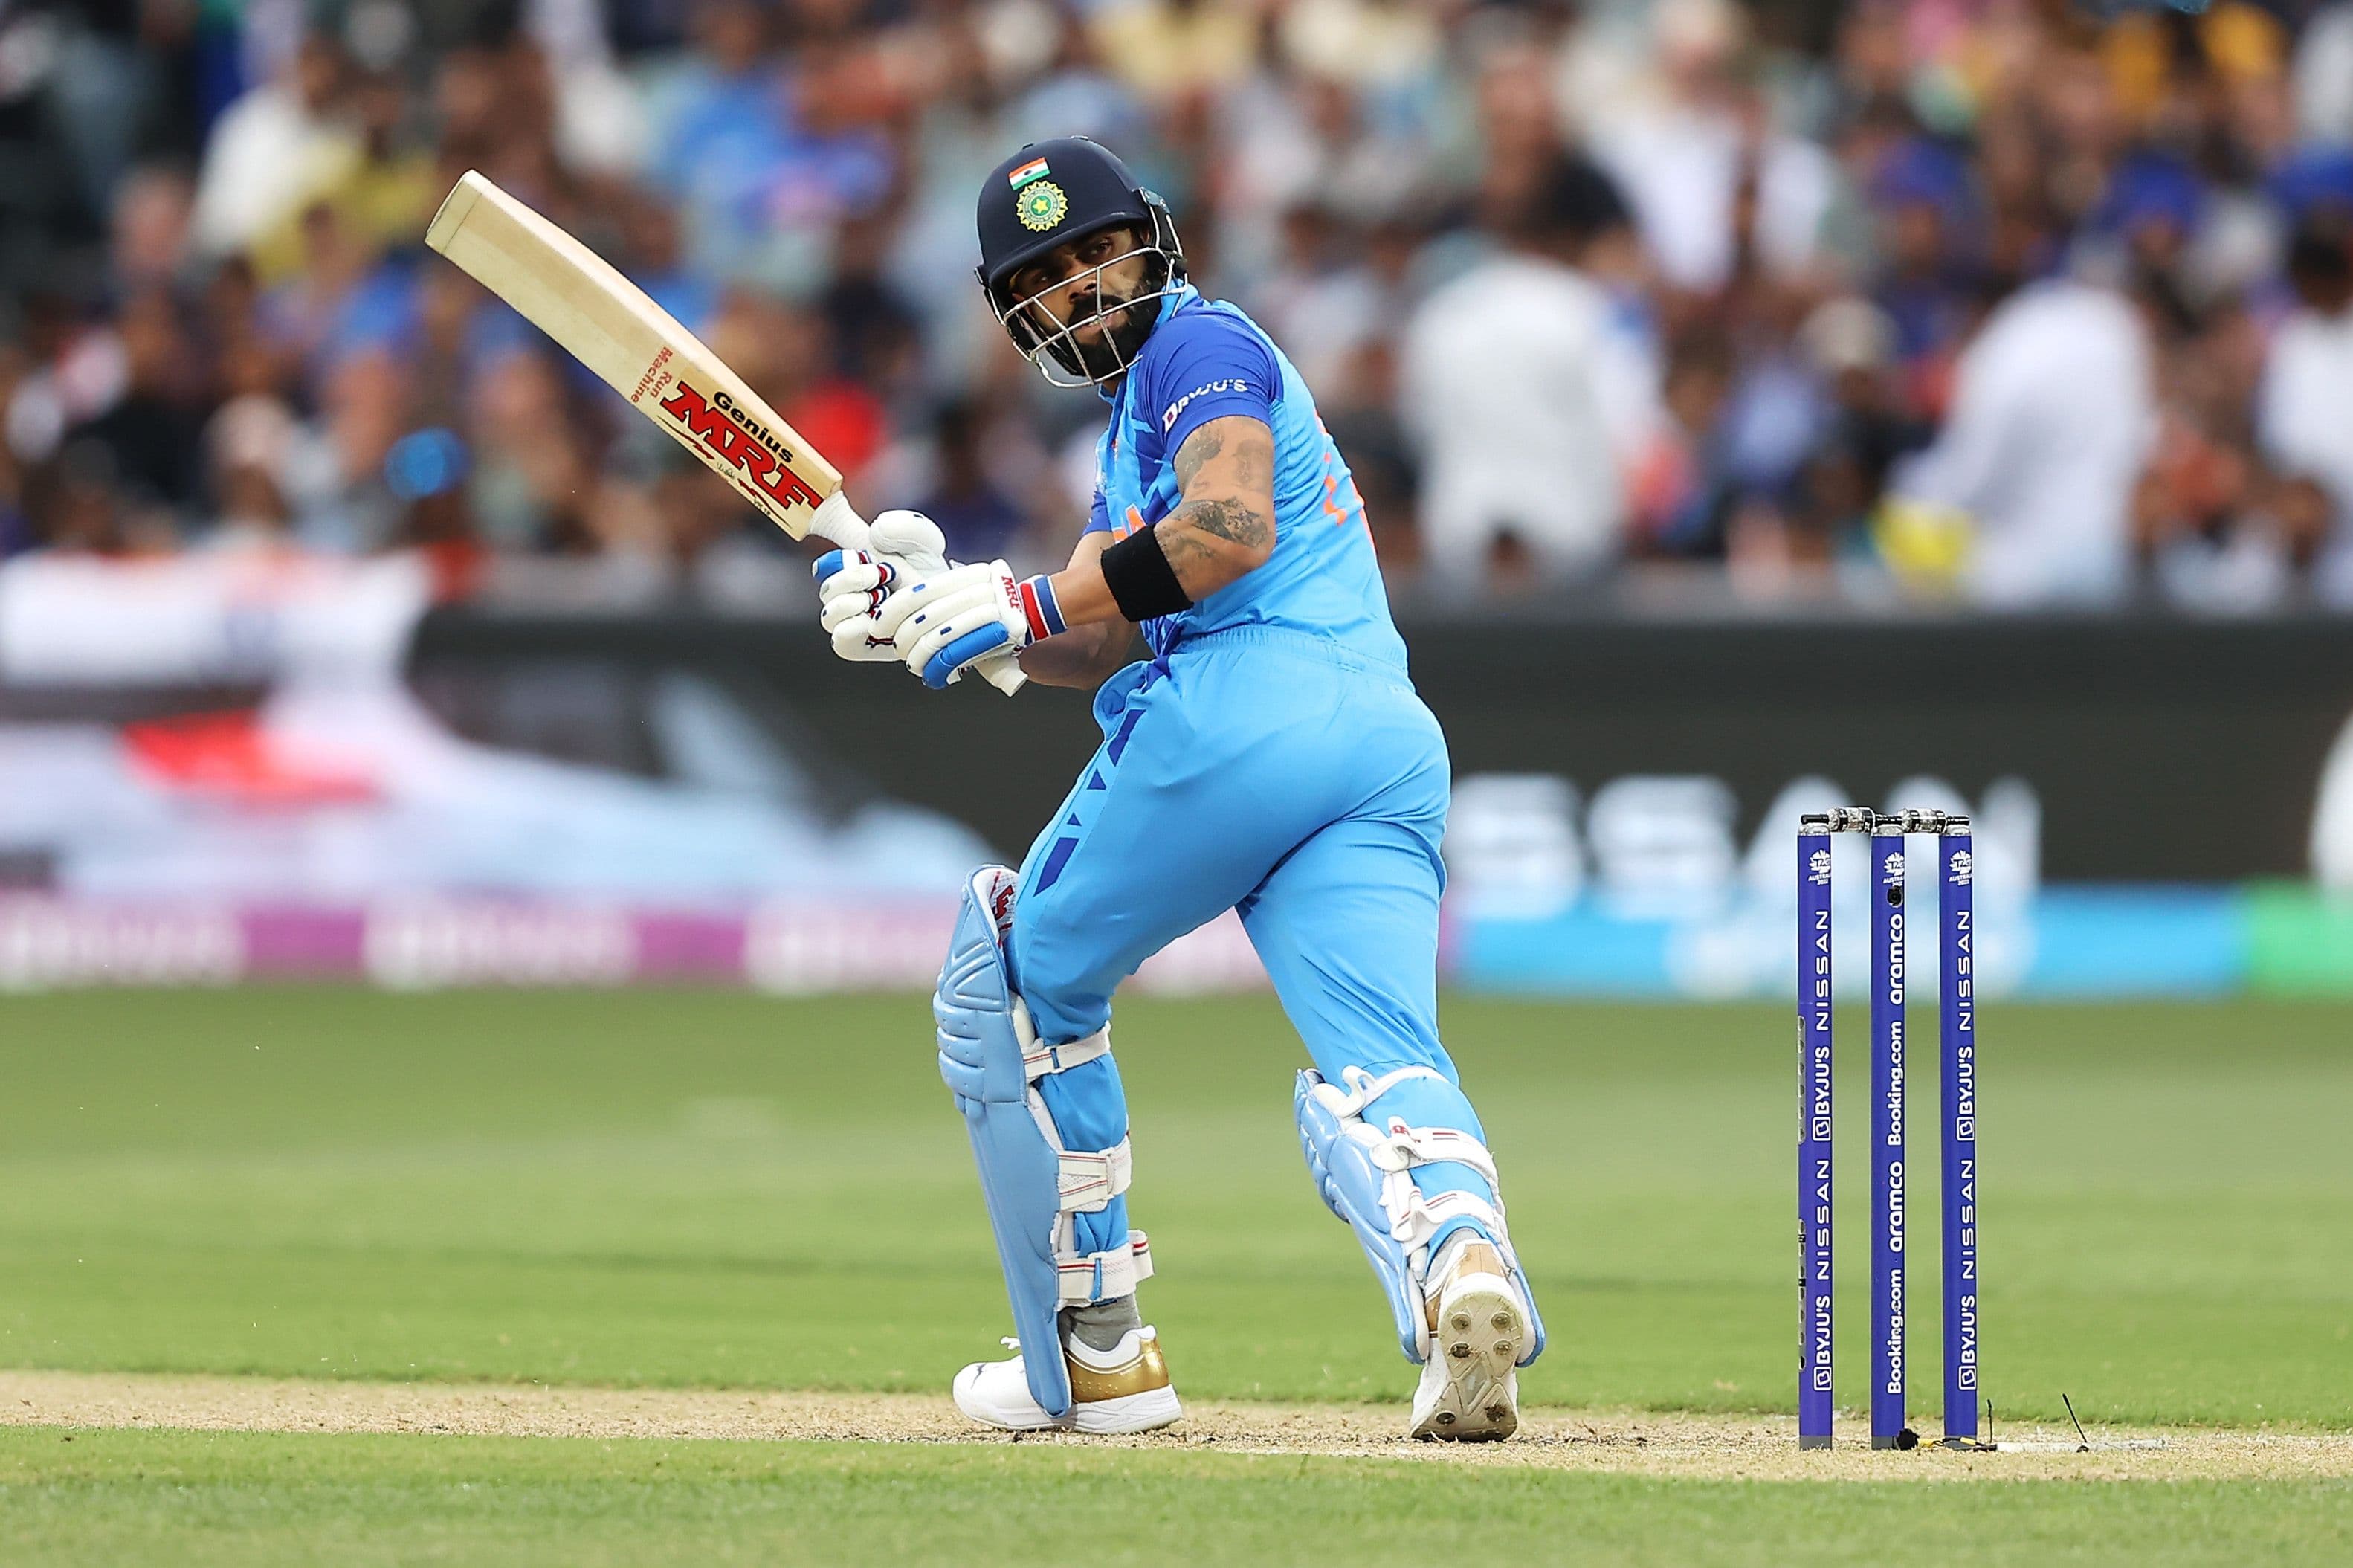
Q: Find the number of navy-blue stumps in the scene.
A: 3